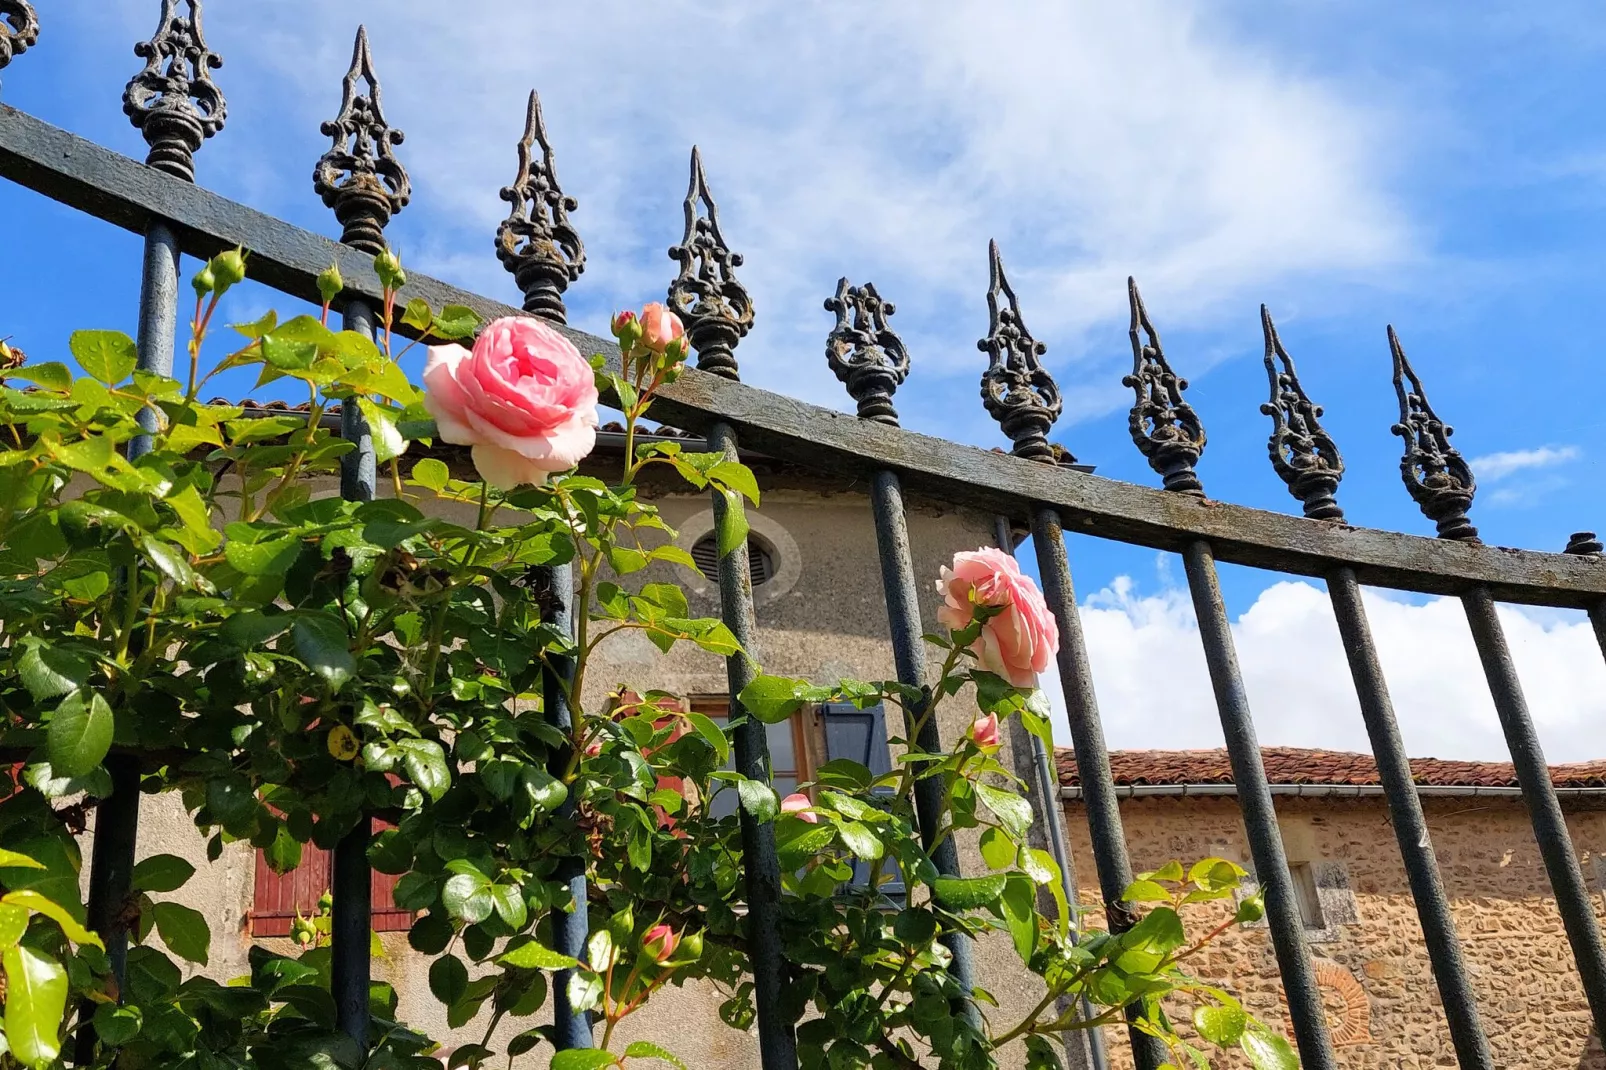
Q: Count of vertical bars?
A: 10